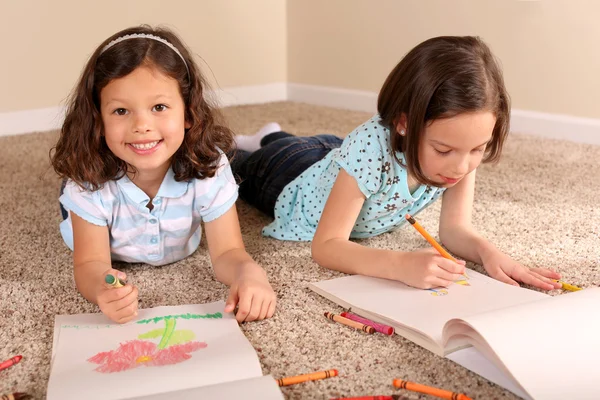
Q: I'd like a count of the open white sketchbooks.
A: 2